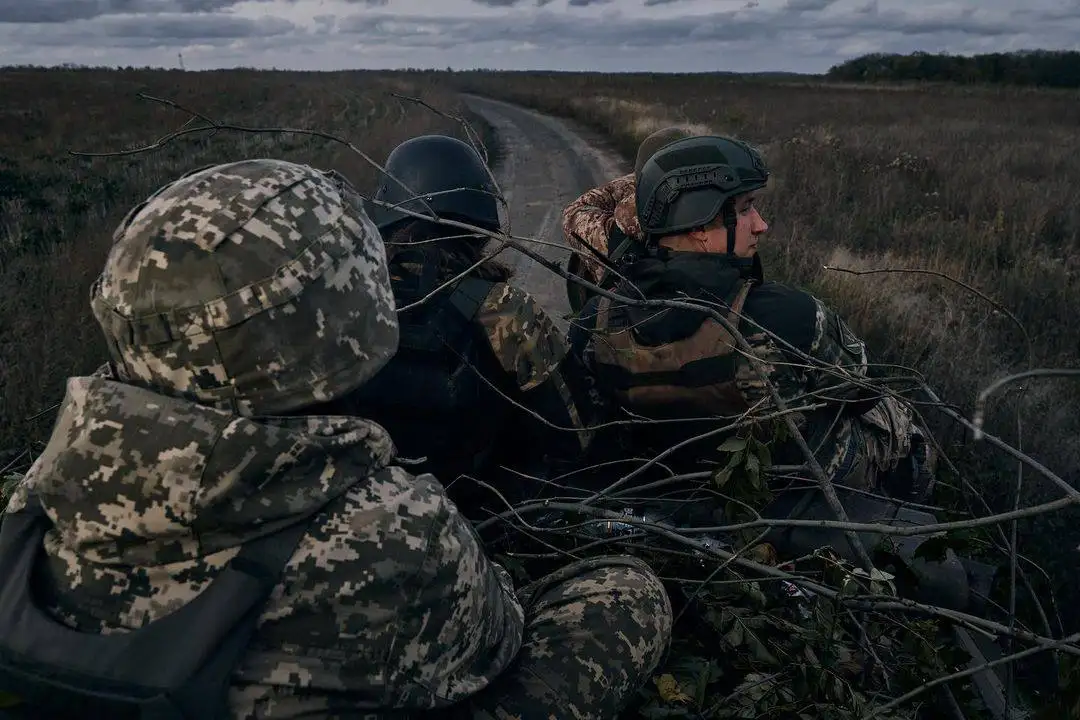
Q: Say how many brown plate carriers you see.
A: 1